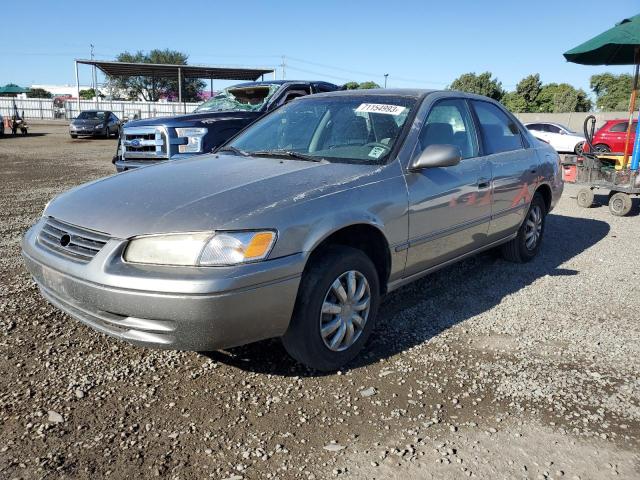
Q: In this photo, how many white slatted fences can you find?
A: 1